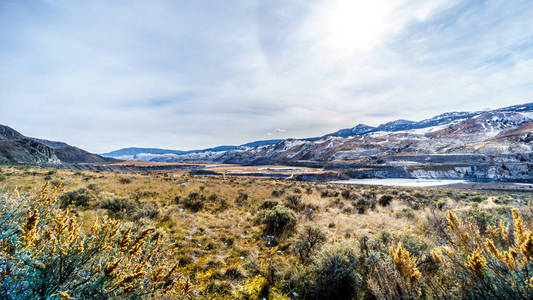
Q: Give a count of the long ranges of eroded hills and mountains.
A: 2